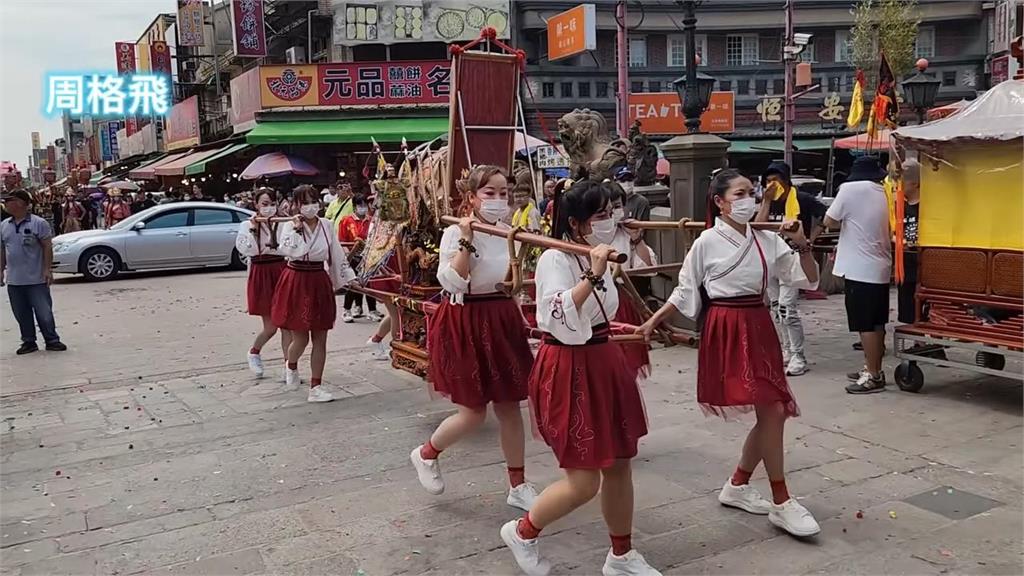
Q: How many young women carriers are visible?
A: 6